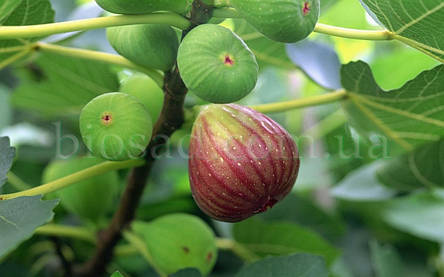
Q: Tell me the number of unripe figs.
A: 8